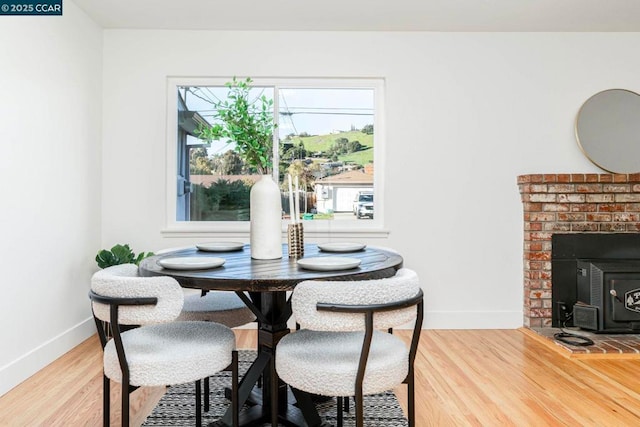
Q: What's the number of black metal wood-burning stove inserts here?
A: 1